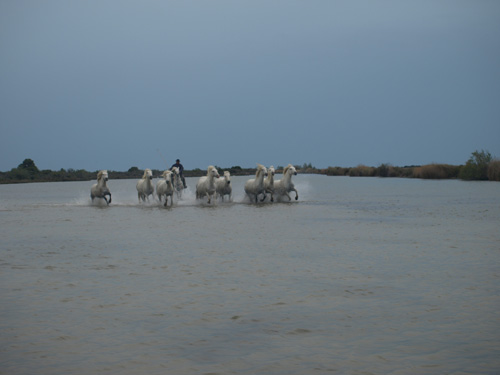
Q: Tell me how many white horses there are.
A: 9